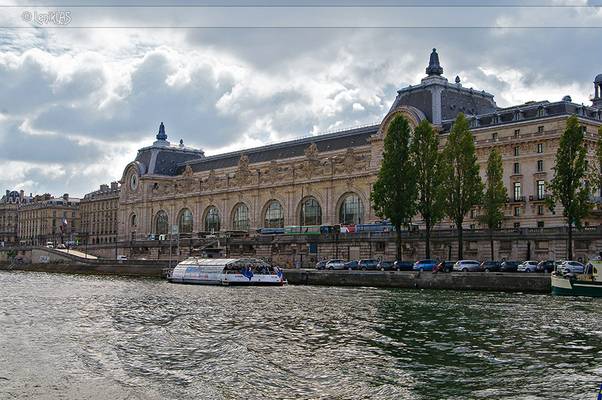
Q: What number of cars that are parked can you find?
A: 14